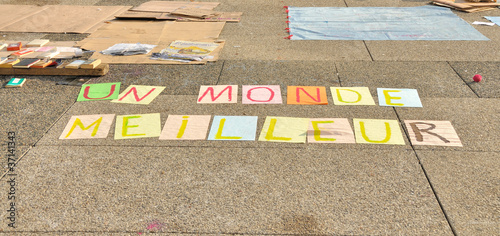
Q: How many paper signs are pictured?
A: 15